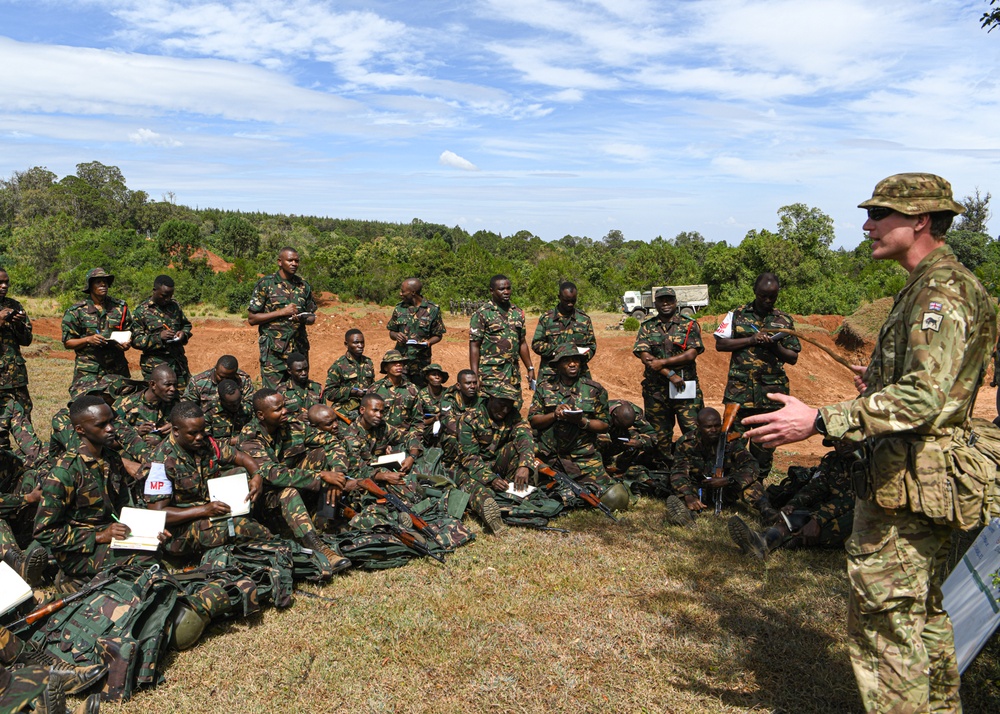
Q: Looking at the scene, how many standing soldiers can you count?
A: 10